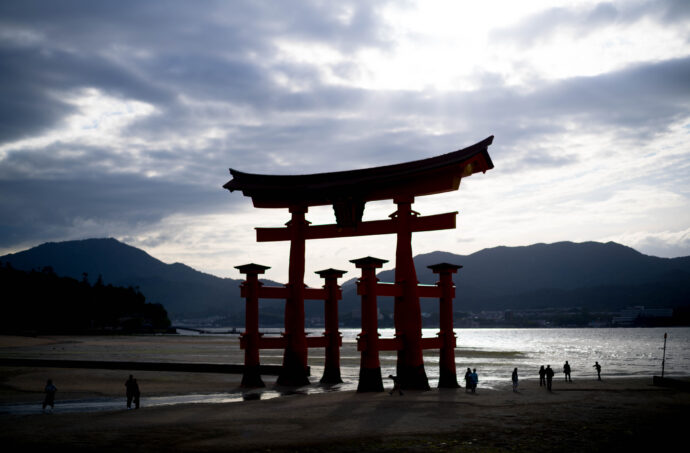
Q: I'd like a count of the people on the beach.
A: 11